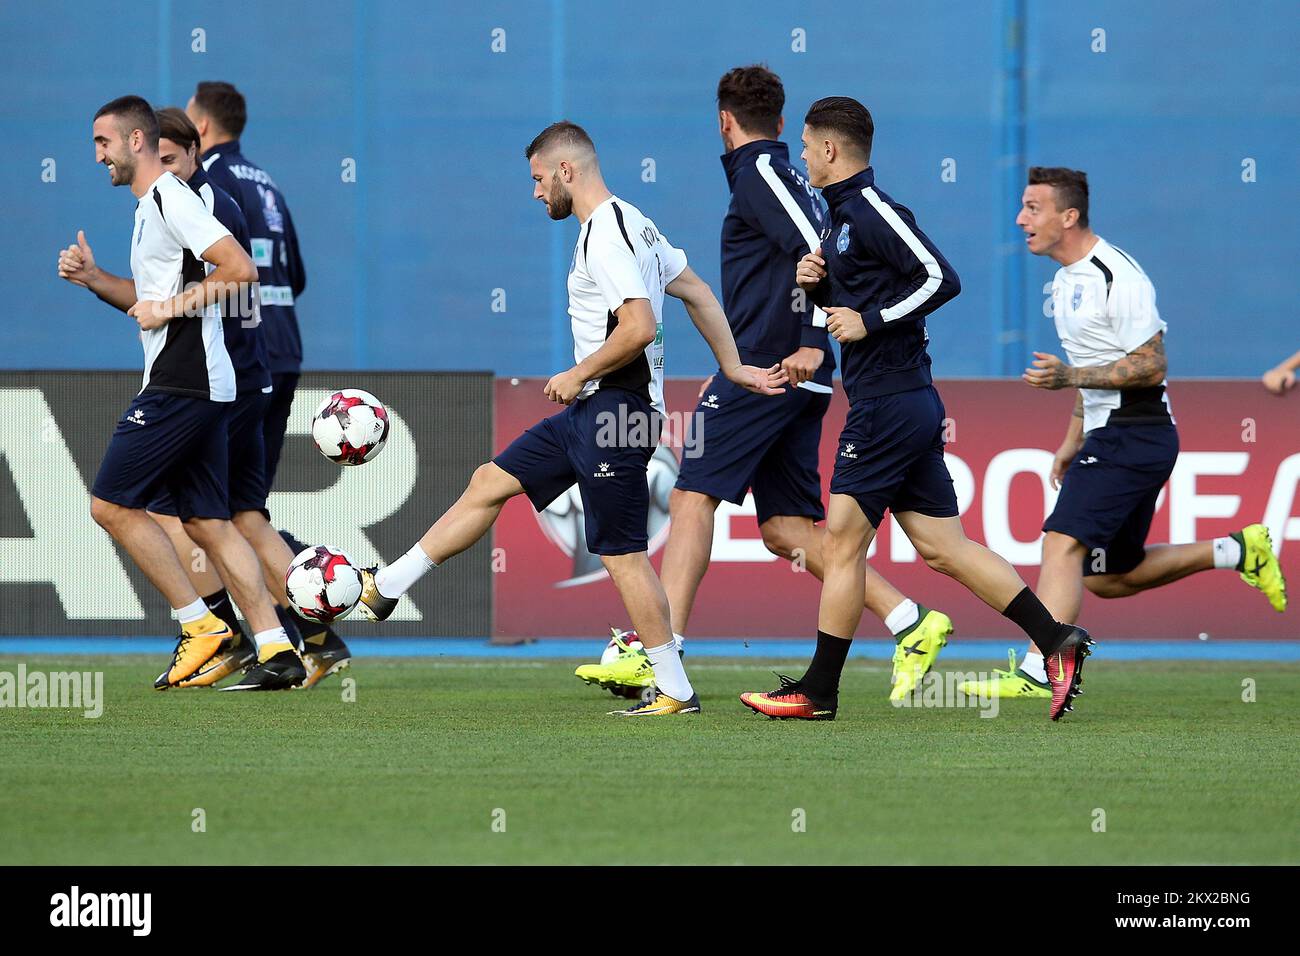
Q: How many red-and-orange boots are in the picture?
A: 2